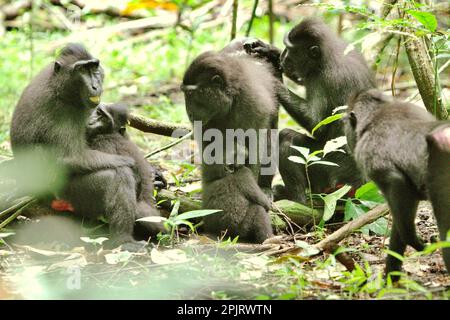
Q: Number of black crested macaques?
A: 6